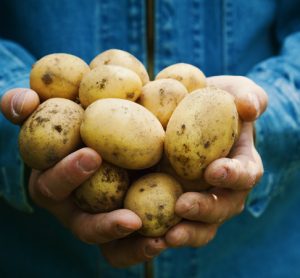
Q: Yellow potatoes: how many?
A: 10